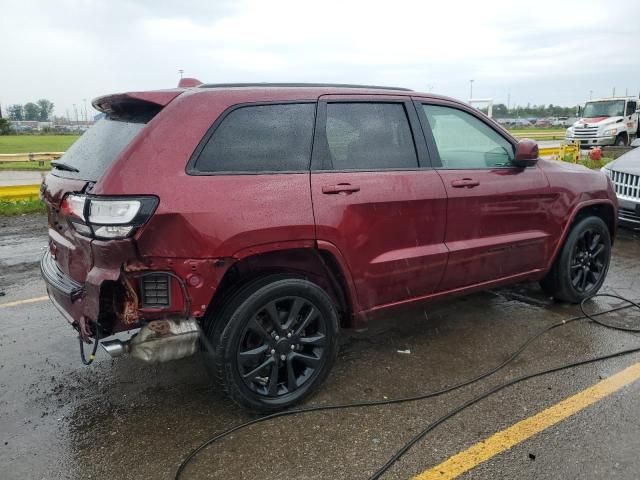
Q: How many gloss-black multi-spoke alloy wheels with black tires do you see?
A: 2